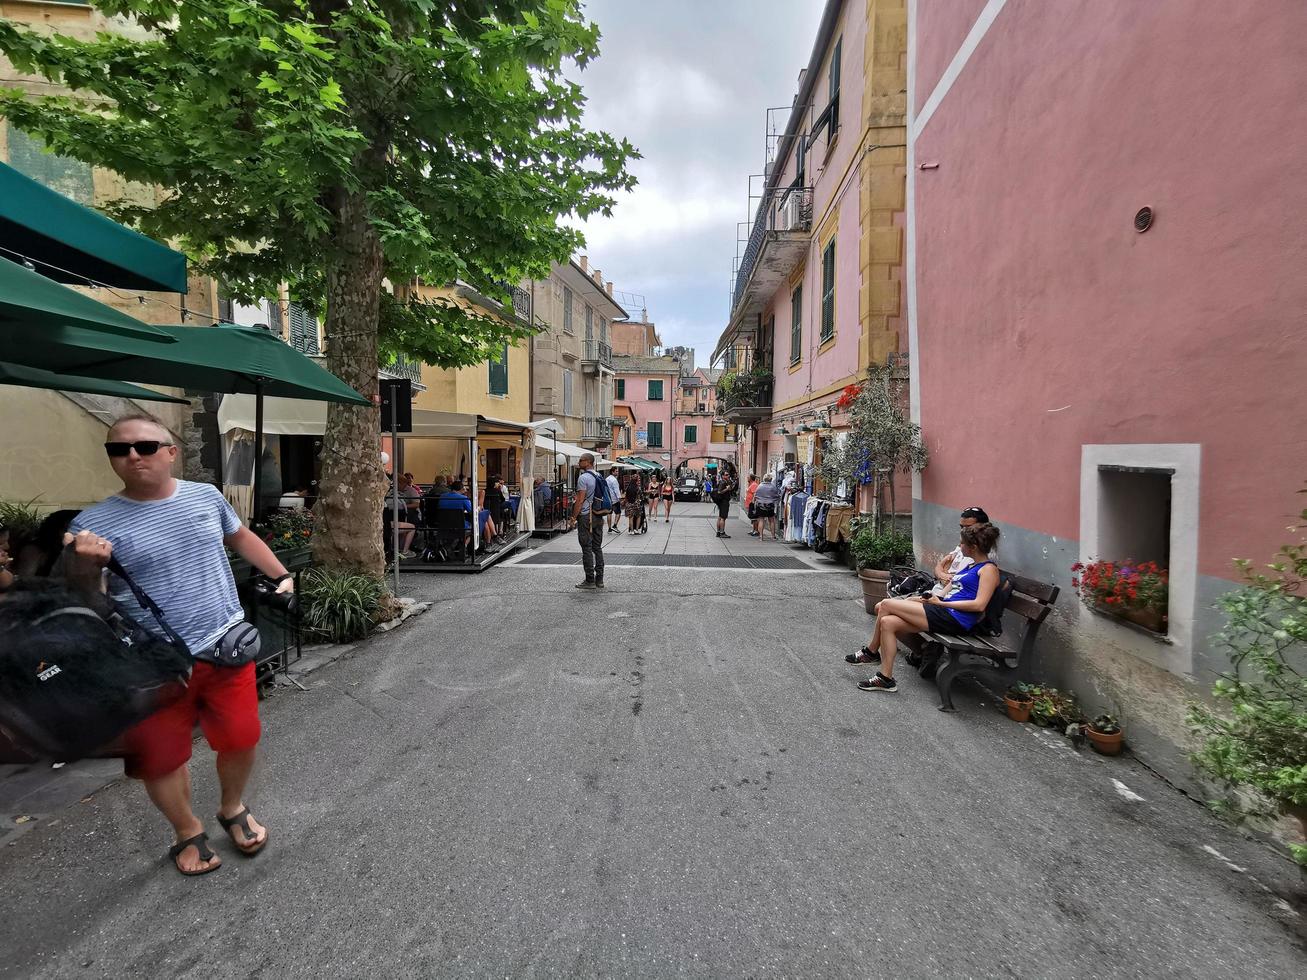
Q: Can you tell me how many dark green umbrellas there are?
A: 4